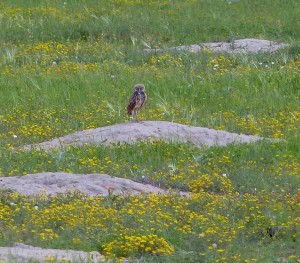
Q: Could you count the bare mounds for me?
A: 4